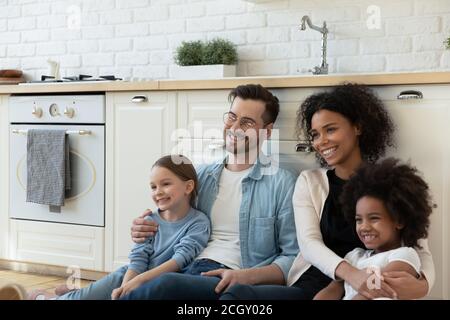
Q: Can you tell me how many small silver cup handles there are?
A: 3